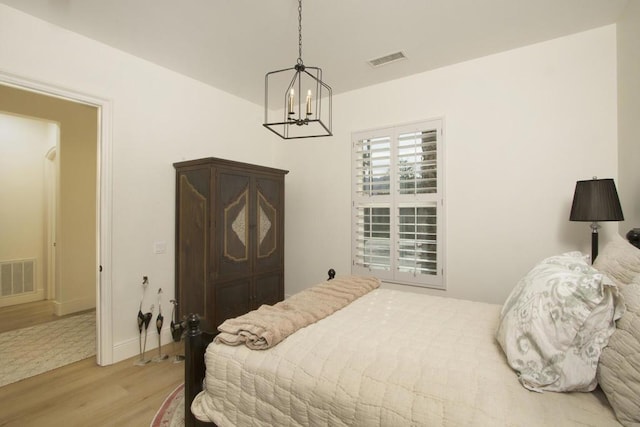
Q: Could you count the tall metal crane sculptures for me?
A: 3